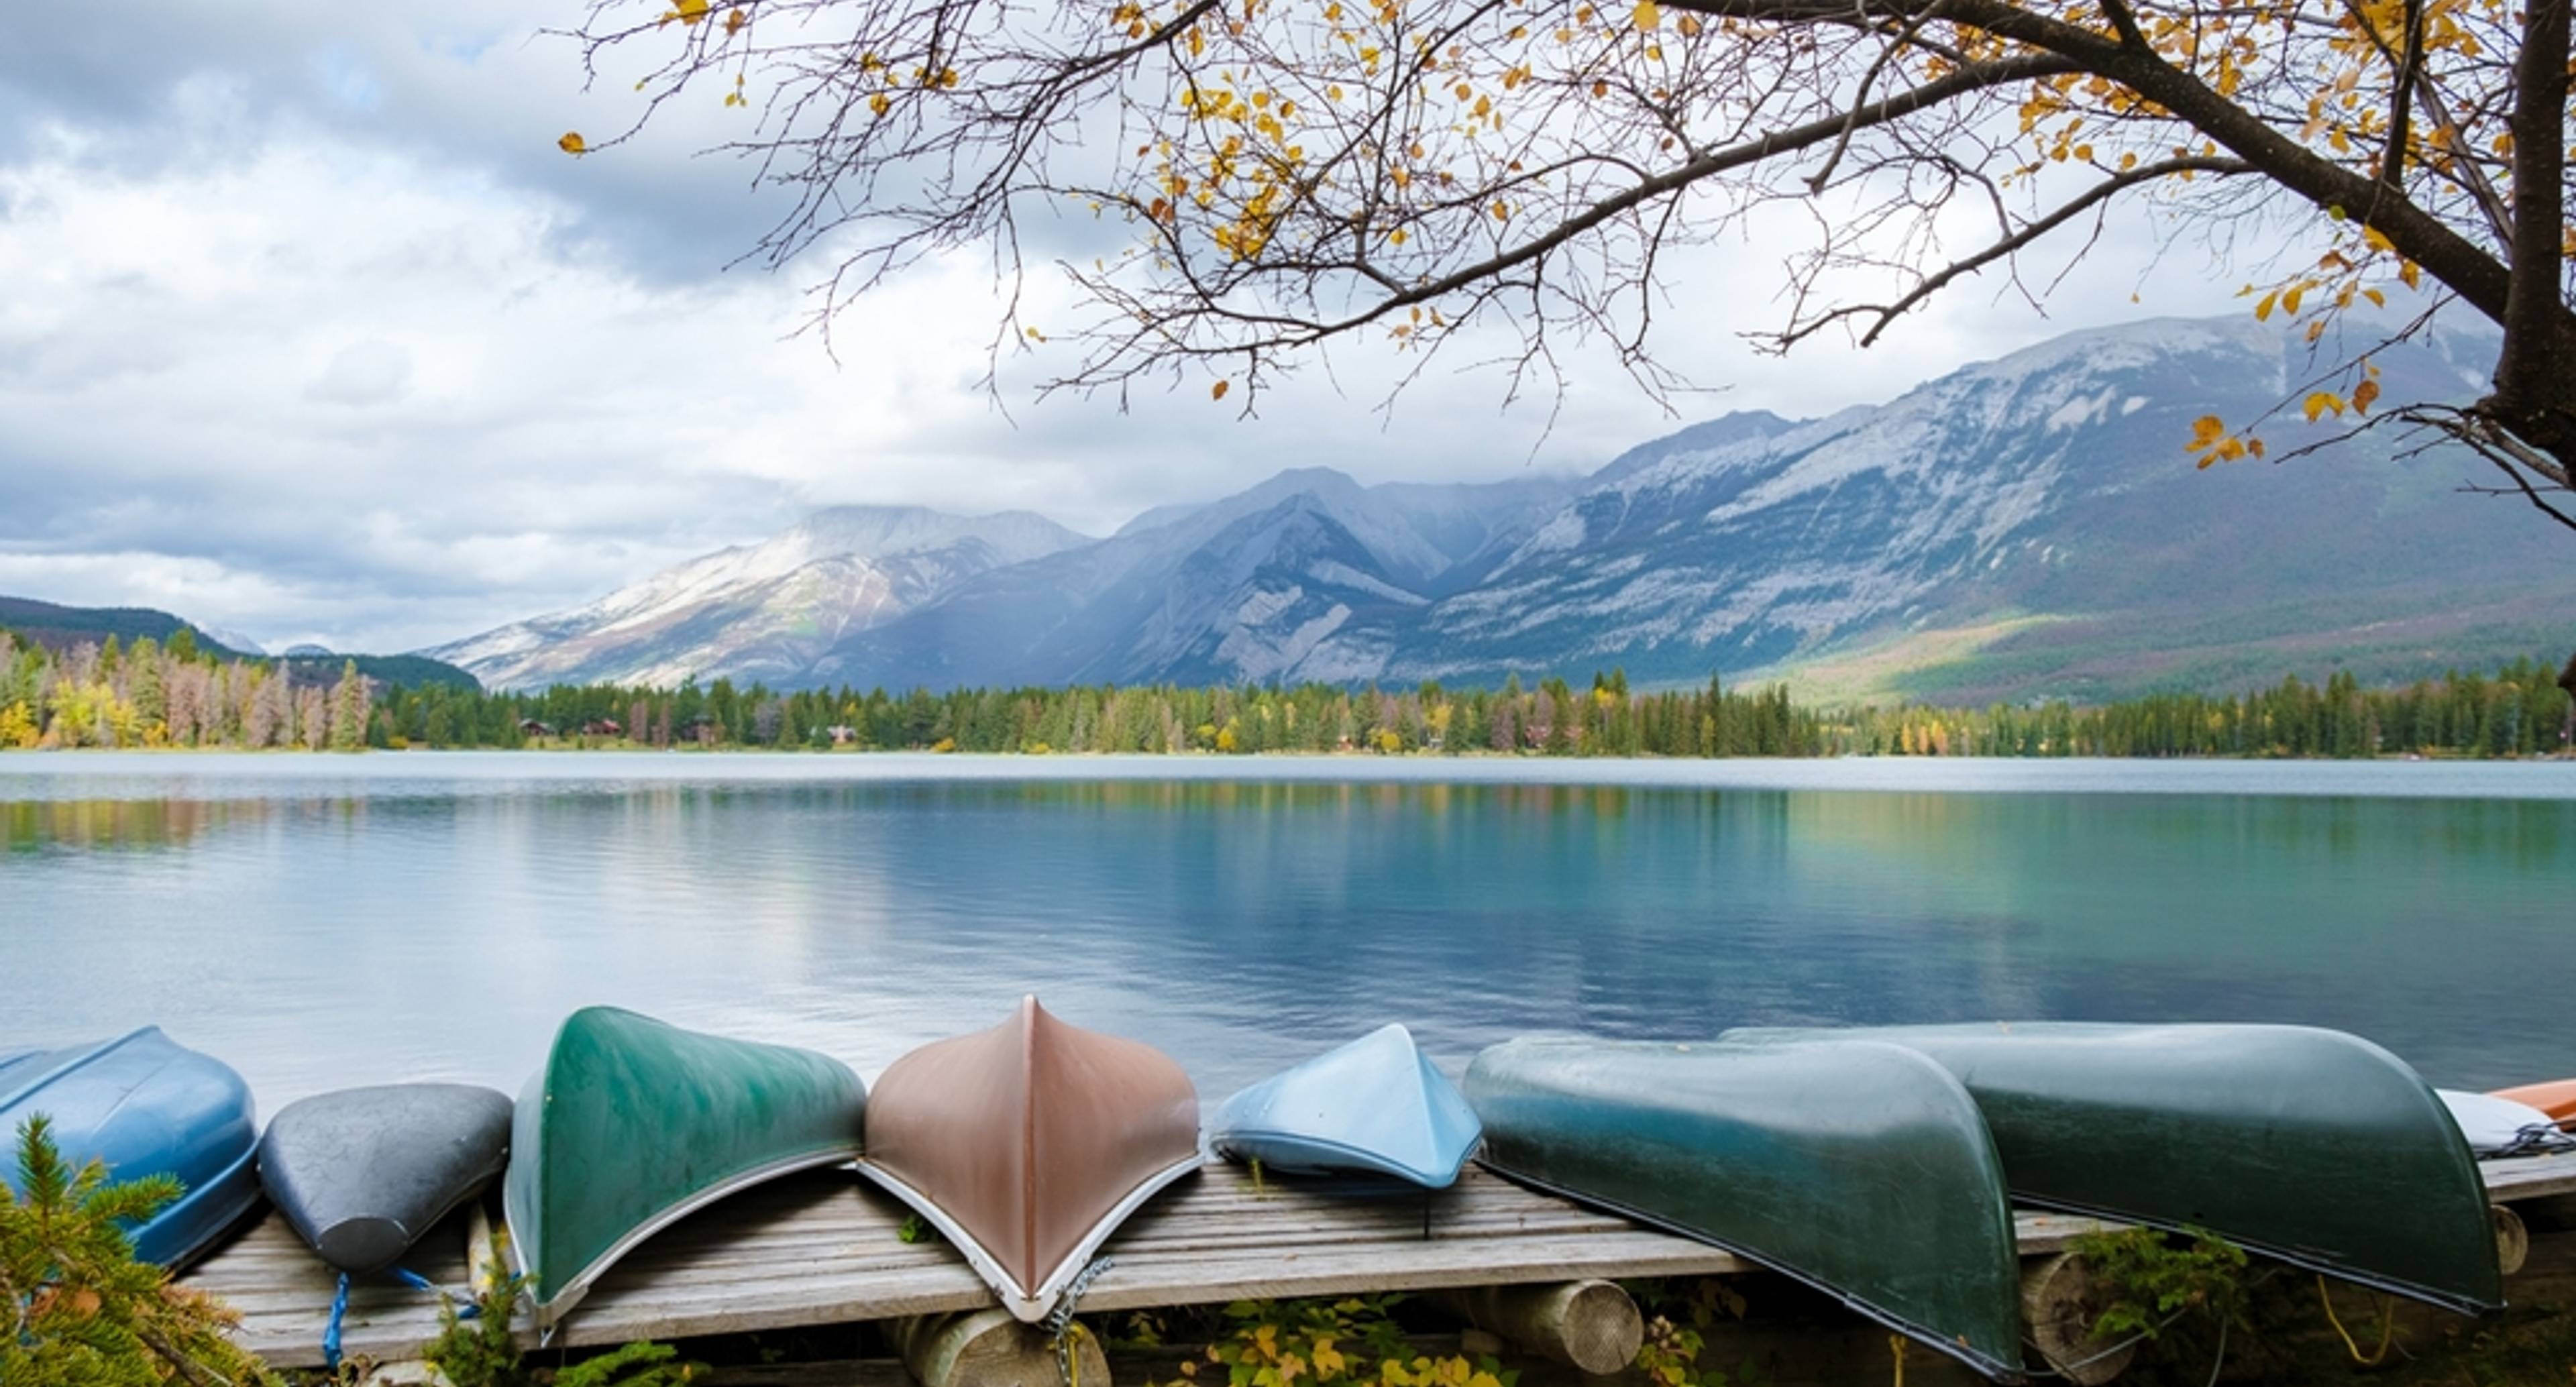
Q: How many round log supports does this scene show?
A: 4